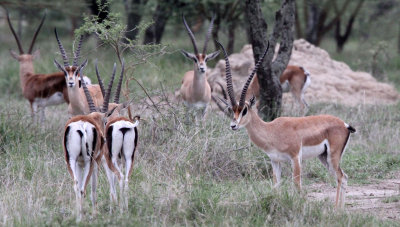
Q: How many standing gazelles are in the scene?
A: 7